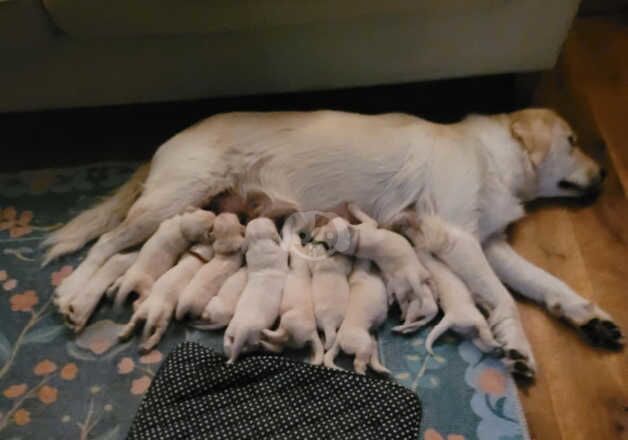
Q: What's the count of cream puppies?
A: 10